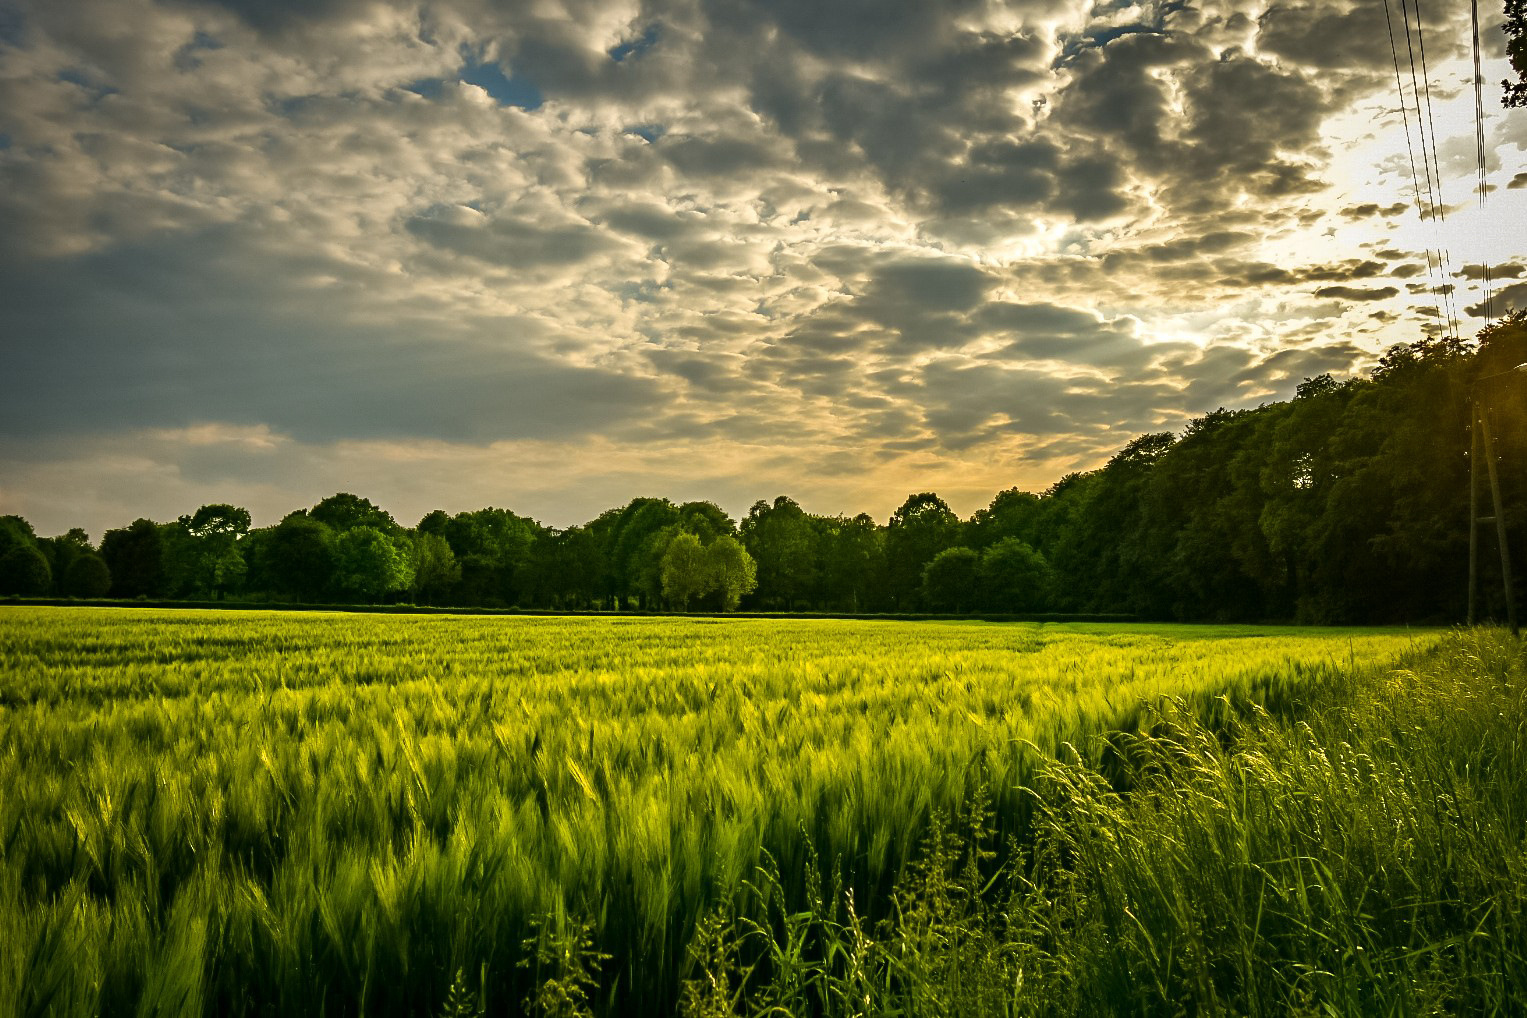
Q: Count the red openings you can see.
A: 0